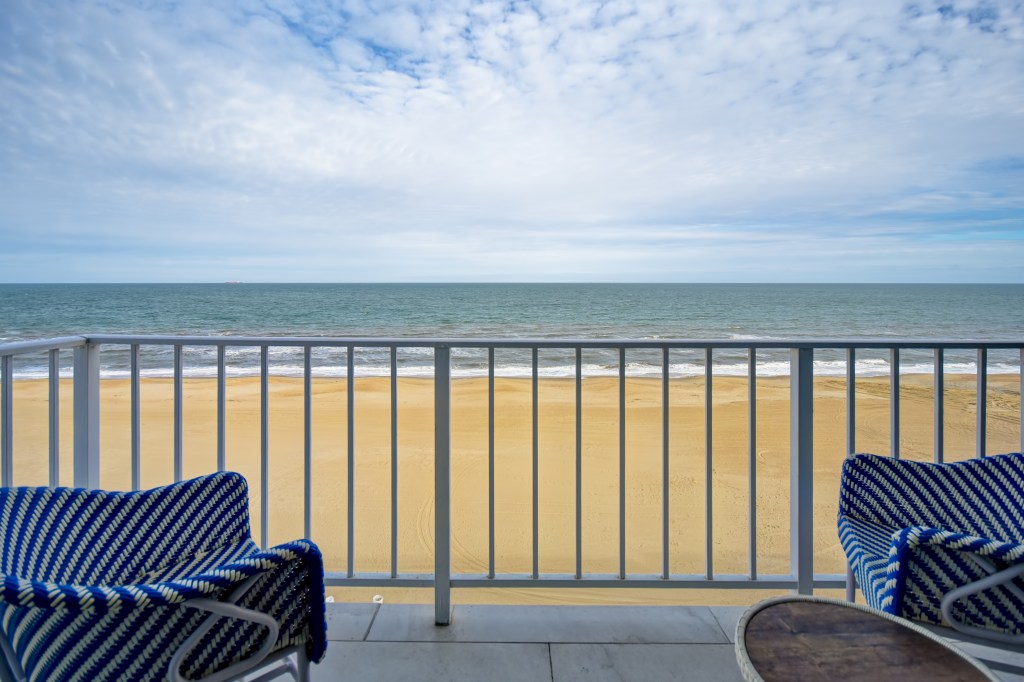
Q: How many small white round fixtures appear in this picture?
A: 2